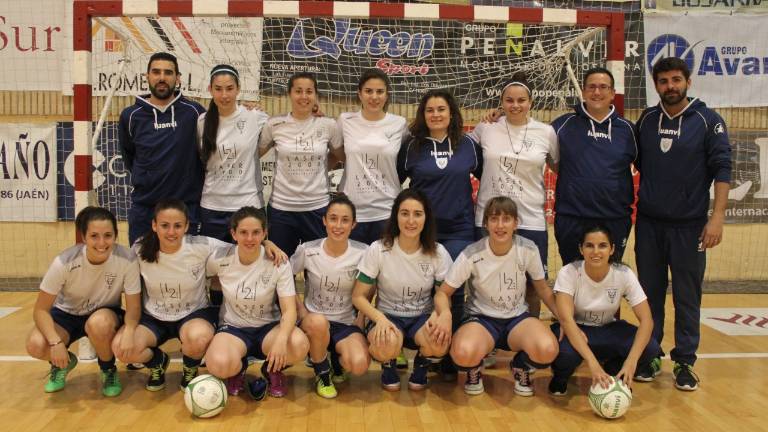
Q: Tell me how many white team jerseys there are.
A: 11